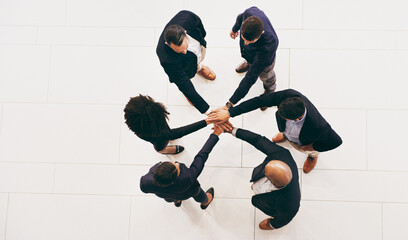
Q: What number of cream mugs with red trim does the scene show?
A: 0